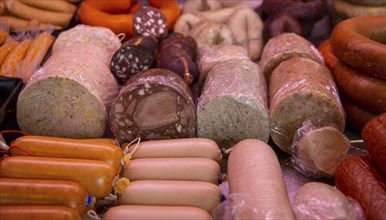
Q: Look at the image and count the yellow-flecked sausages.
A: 1